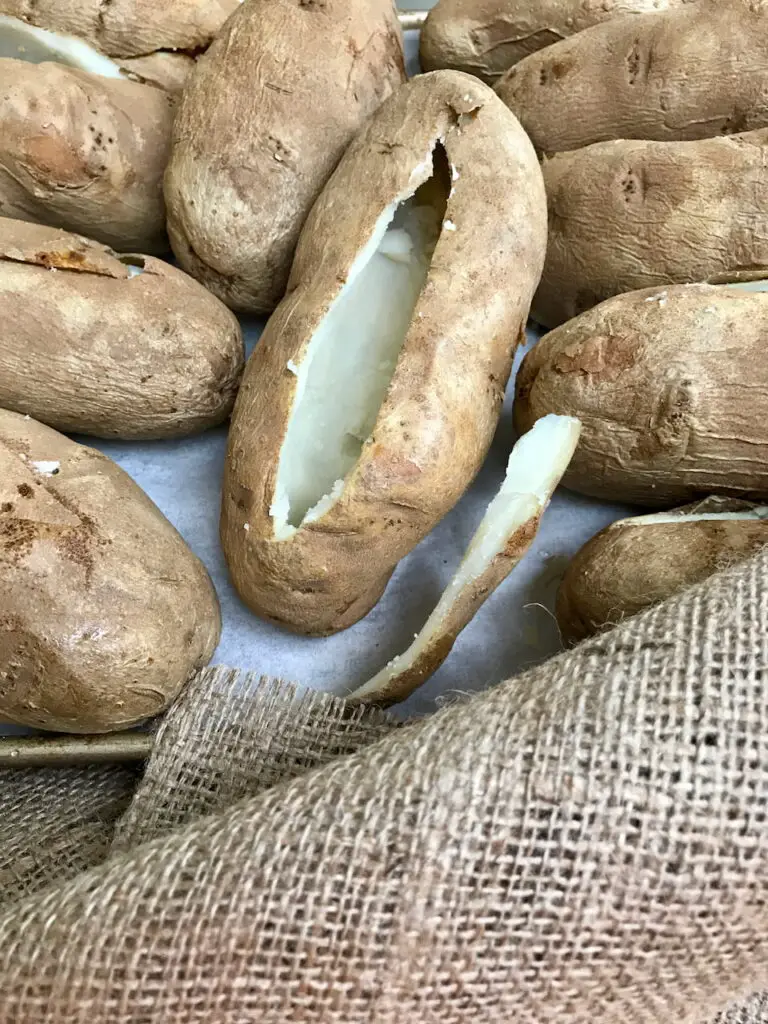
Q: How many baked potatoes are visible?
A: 11